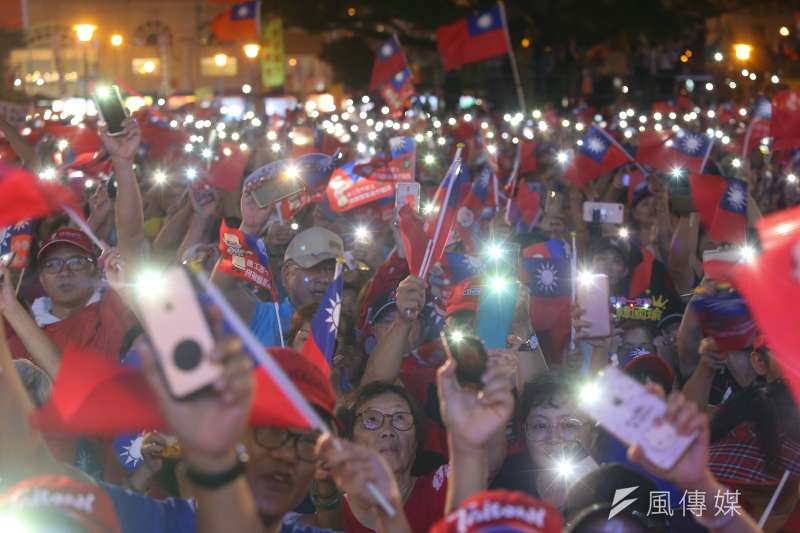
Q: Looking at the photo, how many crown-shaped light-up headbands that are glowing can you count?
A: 1